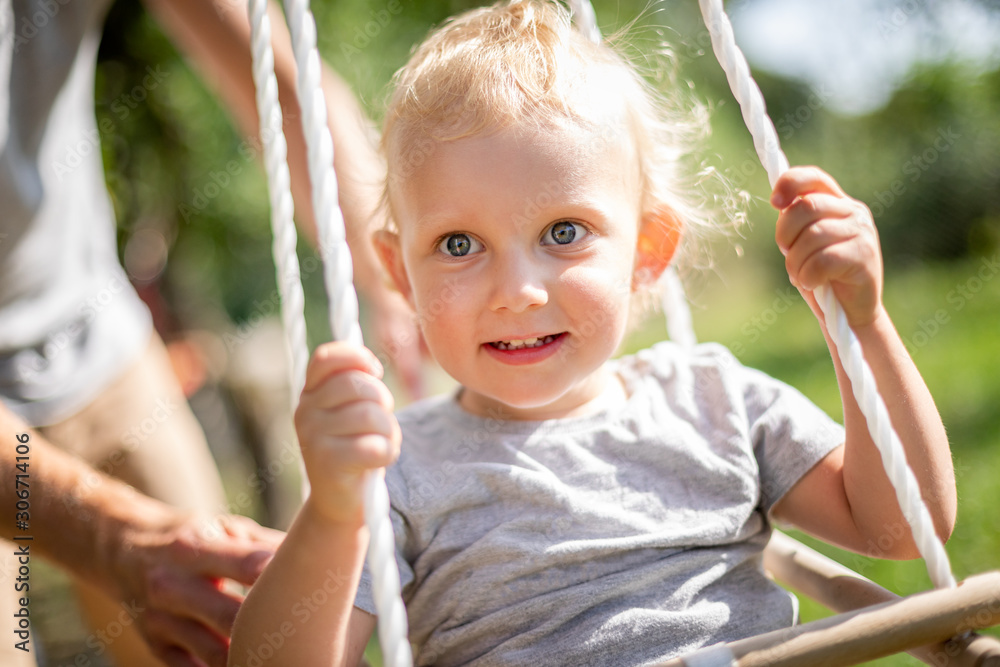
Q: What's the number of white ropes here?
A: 4